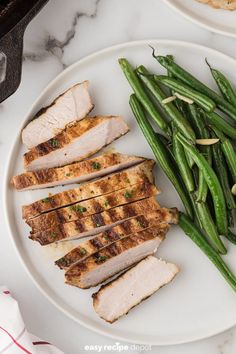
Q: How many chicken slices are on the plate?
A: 9